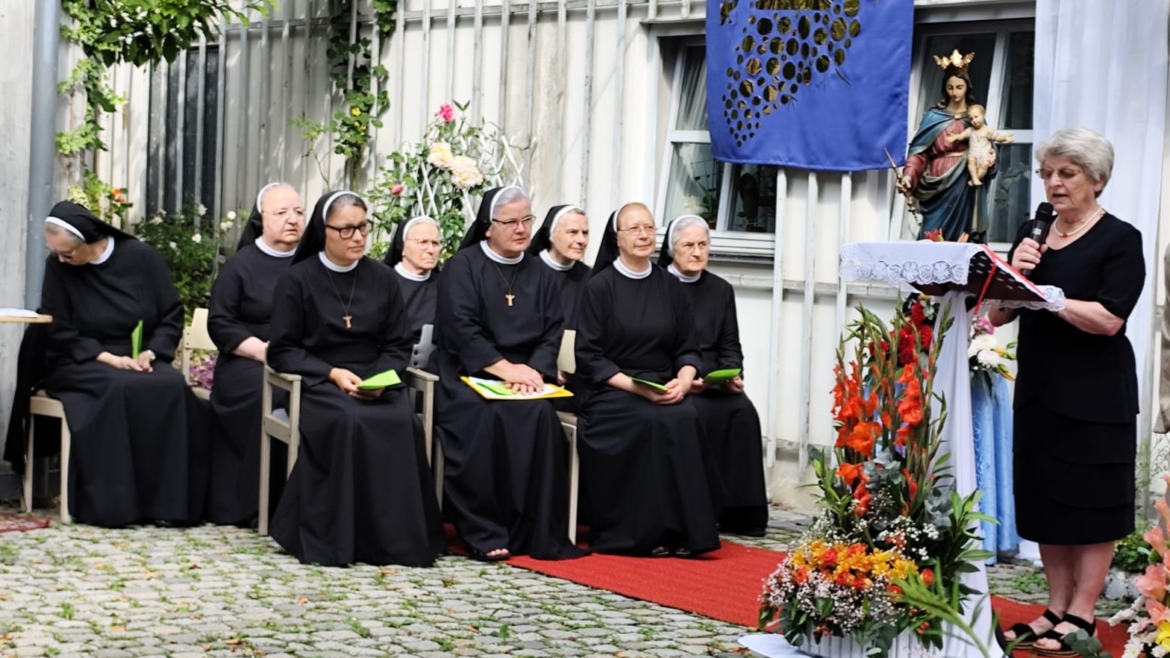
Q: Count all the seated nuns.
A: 8